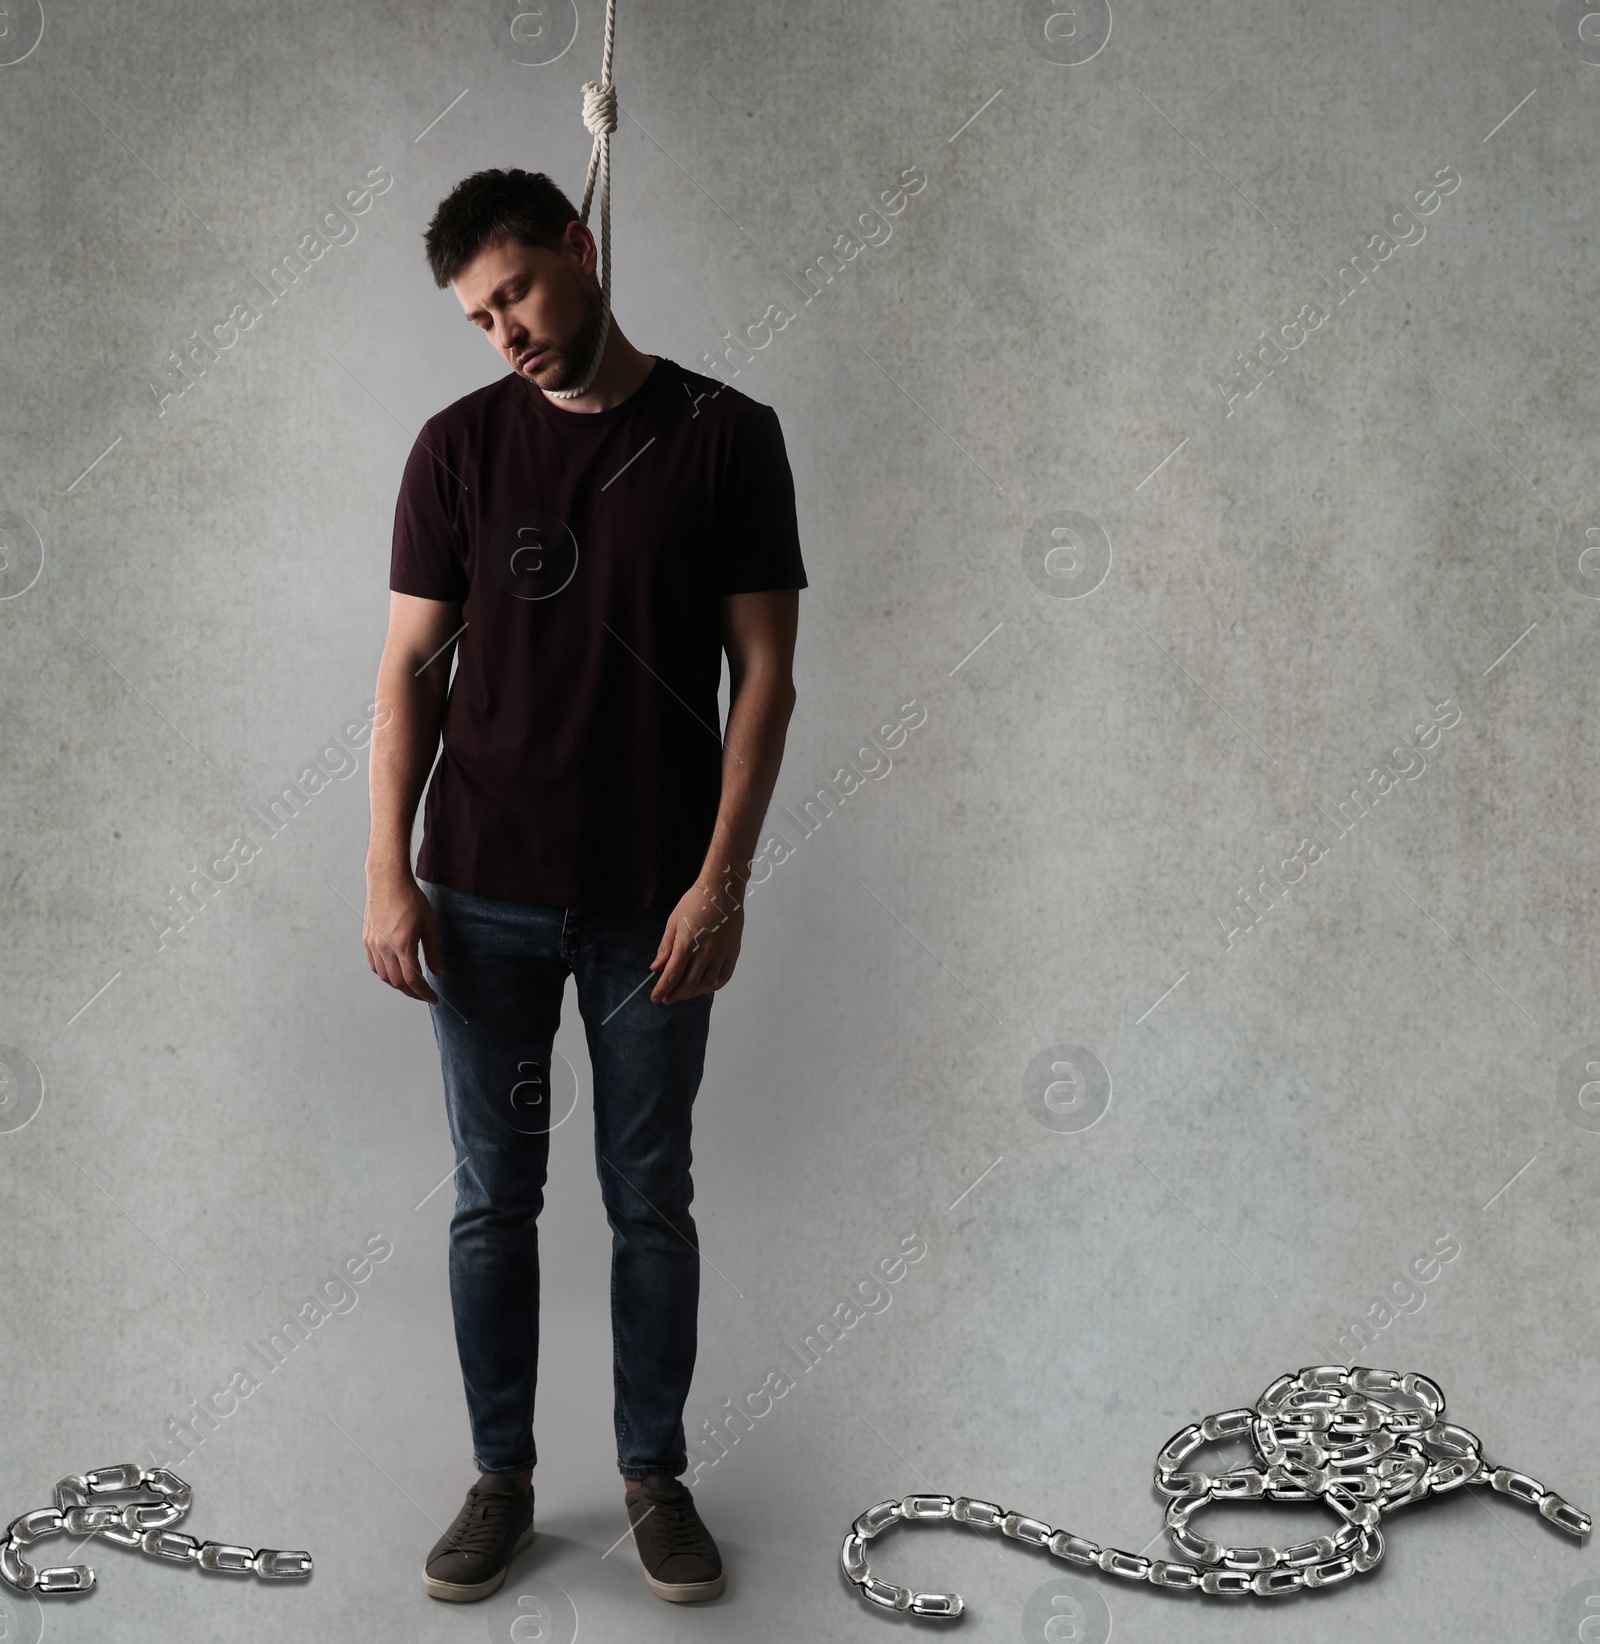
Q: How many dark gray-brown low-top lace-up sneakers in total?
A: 2